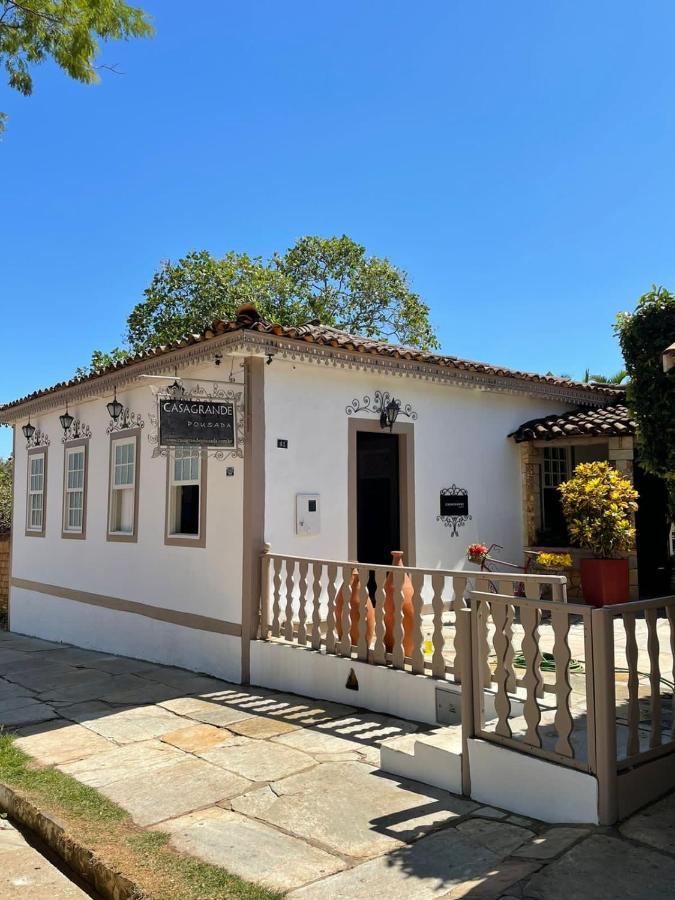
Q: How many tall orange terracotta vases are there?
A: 2